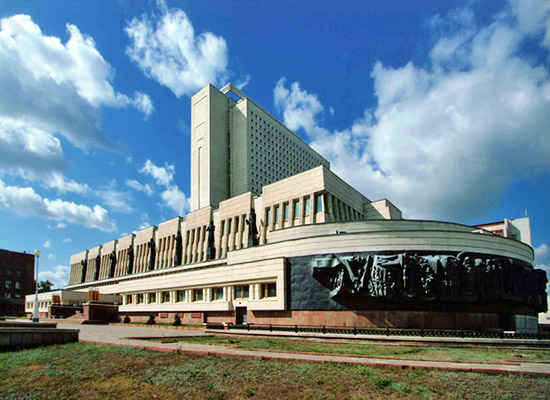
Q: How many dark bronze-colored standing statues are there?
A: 8